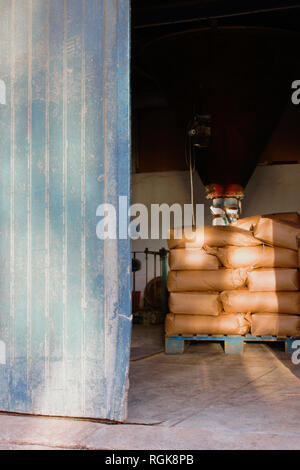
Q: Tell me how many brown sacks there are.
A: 11